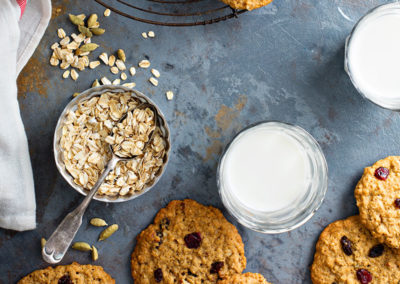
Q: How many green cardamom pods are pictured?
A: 13